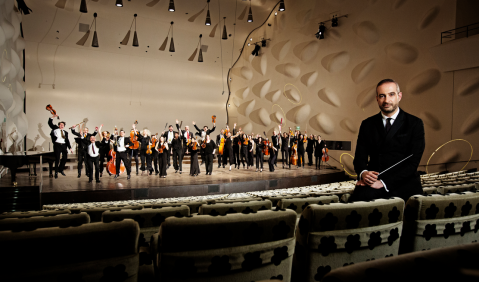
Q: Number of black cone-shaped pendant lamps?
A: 11